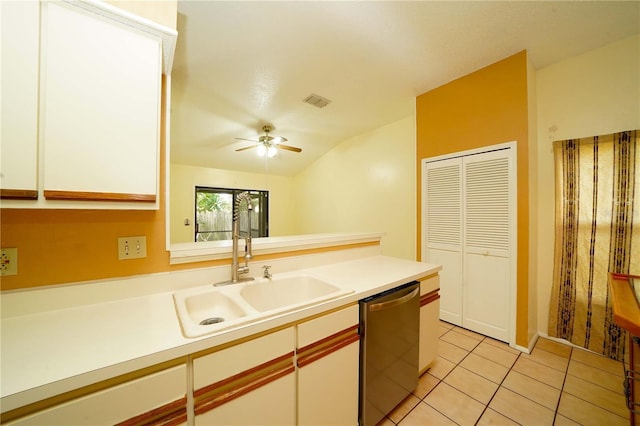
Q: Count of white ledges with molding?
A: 1